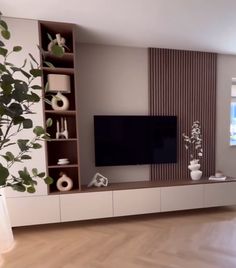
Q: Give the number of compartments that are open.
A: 6